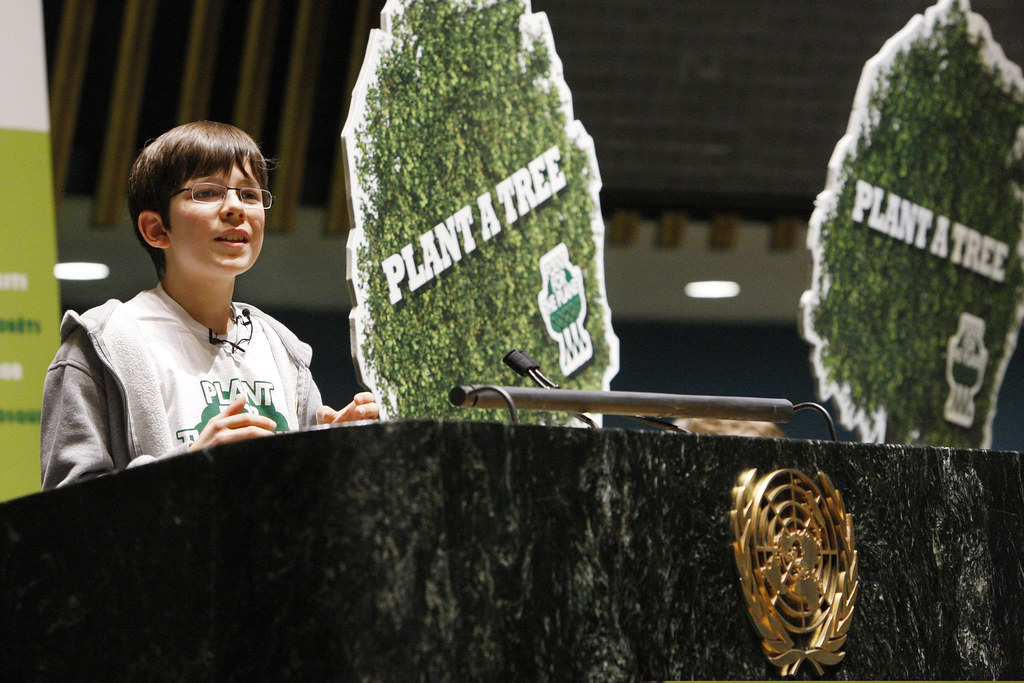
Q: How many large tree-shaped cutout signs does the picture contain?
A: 2